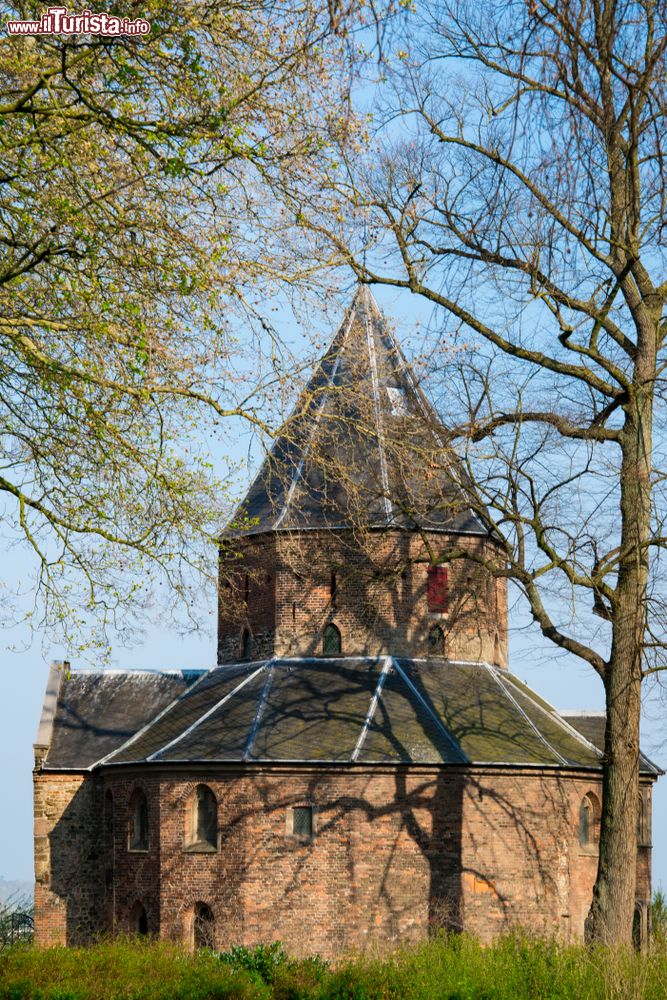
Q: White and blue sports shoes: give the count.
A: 0